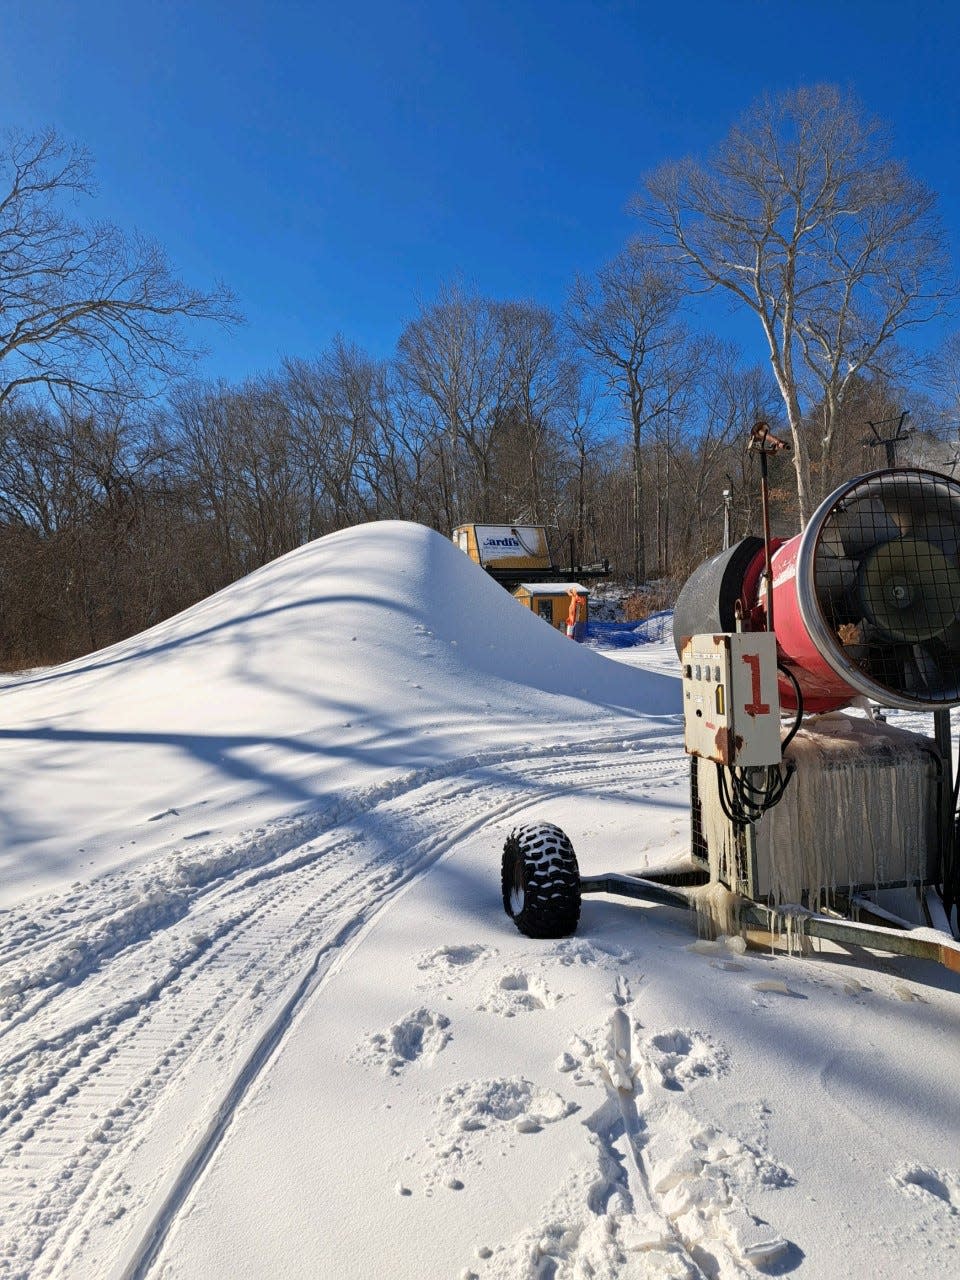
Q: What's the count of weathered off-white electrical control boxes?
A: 1